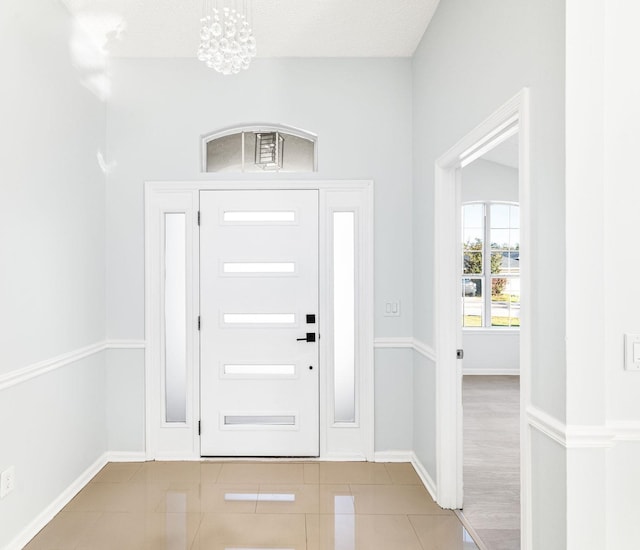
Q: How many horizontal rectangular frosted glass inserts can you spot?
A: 5